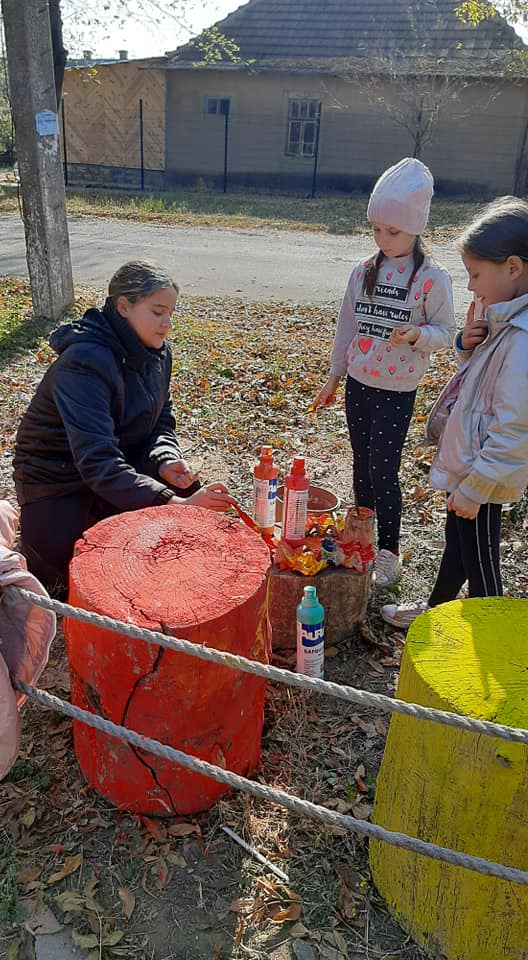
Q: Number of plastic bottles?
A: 3